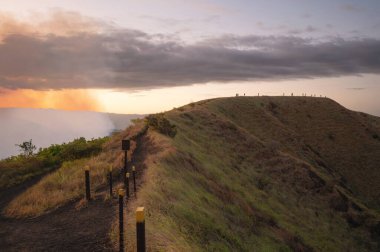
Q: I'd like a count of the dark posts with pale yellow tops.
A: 6